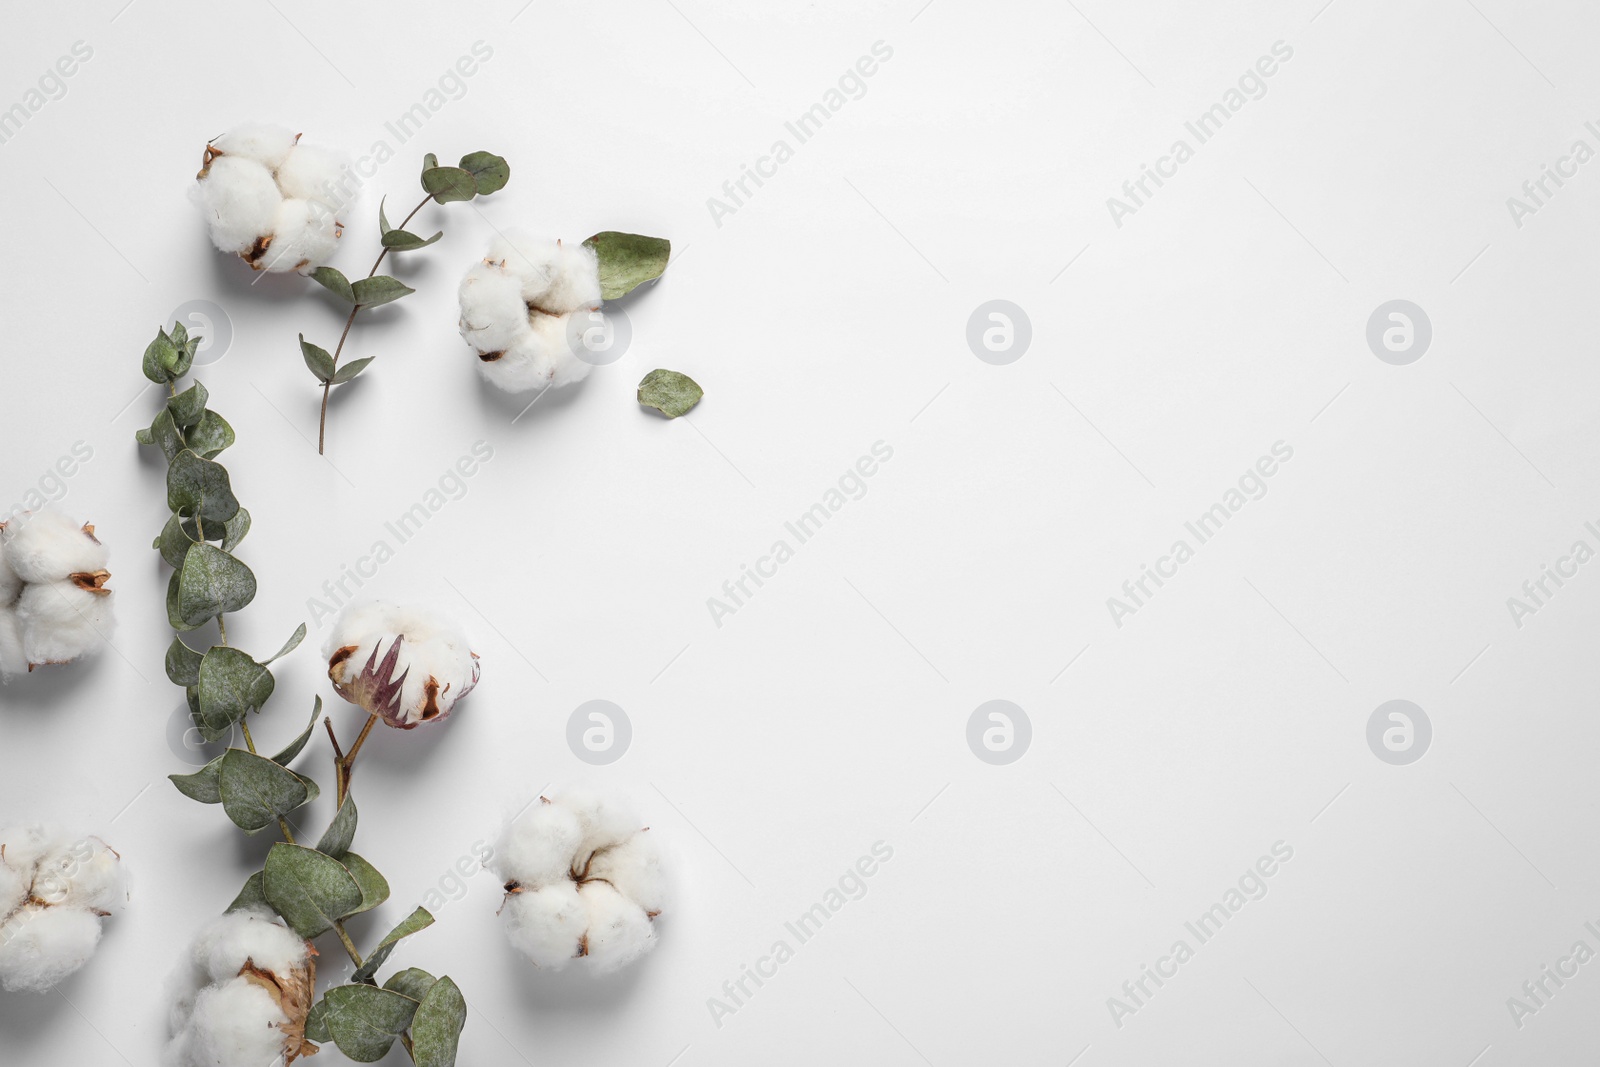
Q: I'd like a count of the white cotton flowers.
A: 7